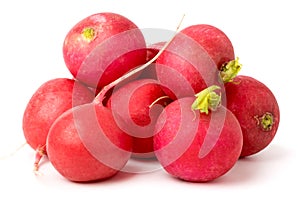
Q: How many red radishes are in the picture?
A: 8